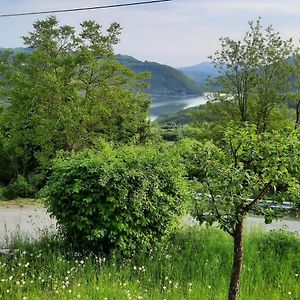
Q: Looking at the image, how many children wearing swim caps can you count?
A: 0